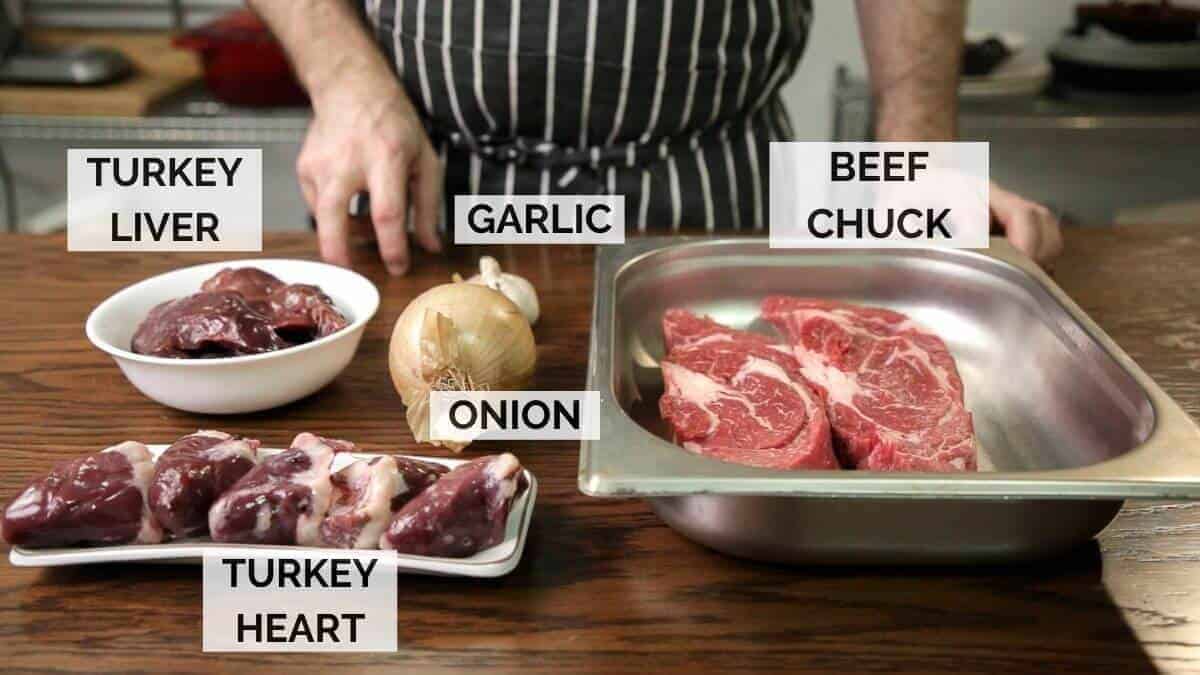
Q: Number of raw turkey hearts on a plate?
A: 5